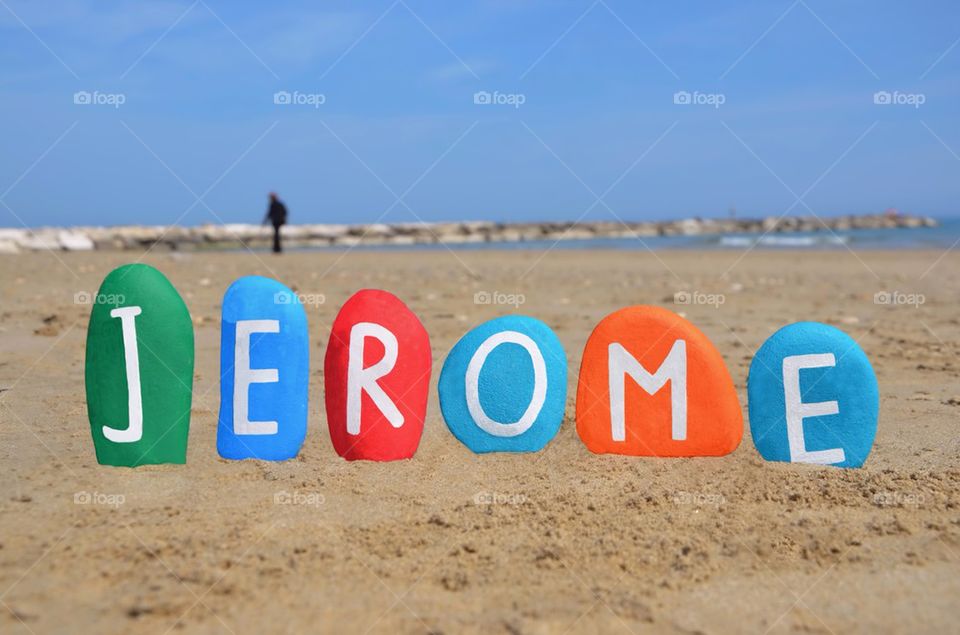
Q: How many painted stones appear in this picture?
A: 6